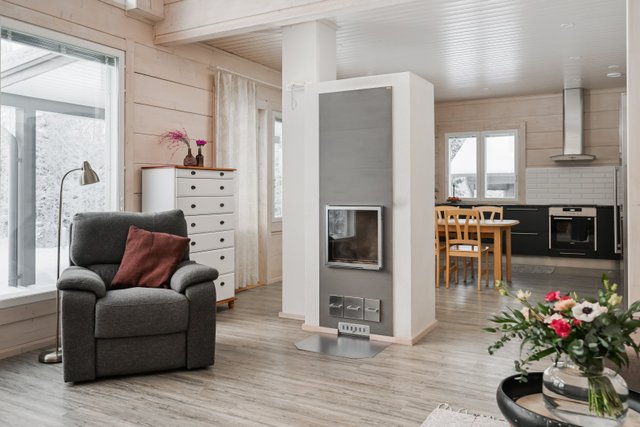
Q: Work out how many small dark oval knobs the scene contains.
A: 12